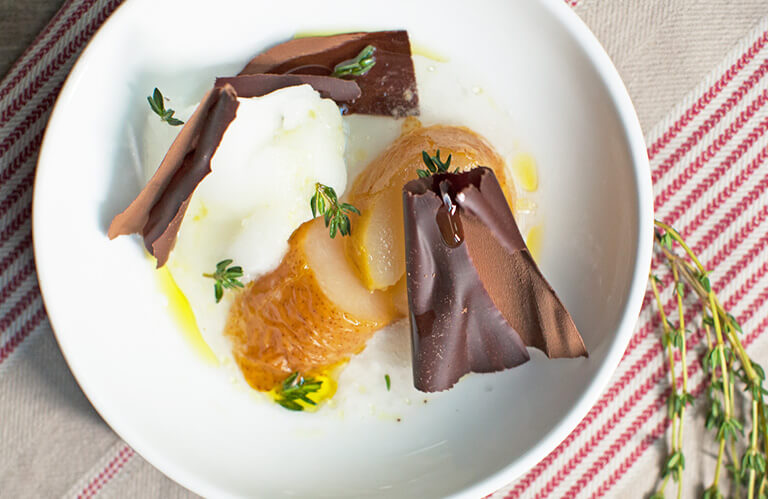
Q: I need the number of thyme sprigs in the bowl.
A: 6